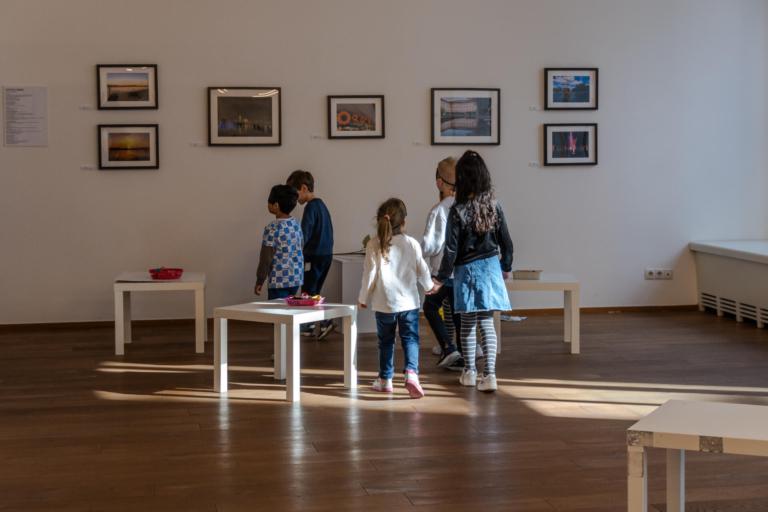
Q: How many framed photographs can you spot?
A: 7